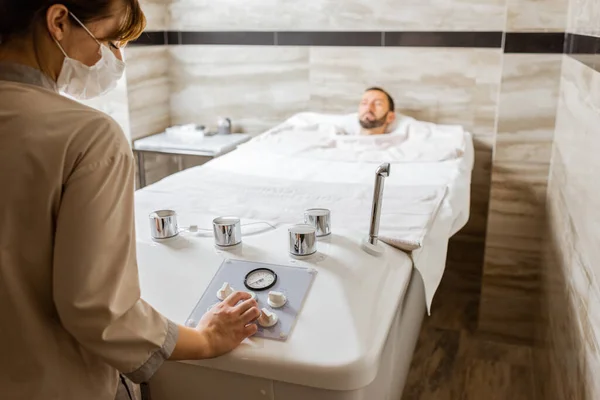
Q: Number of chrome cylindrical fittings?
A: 4